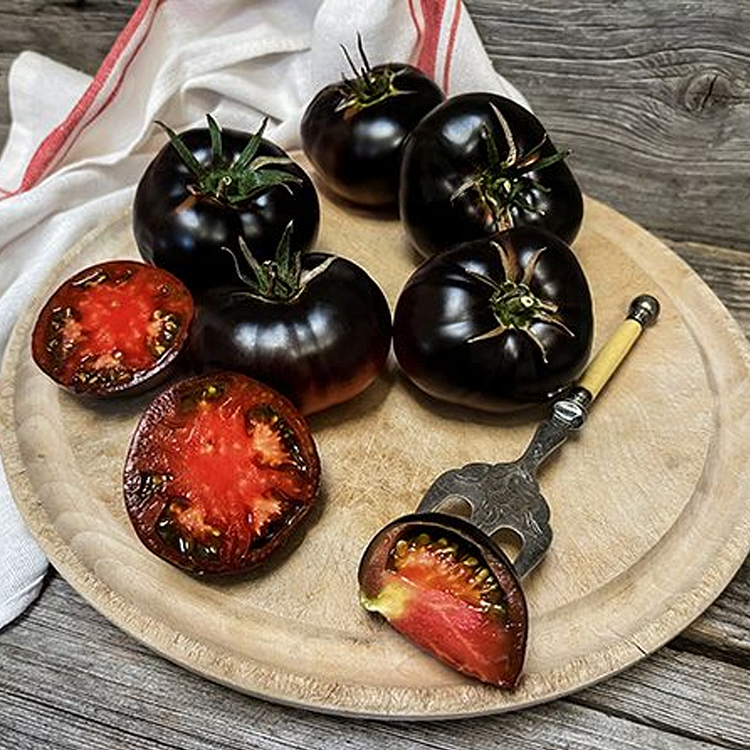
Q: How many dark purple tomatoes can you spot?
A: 5